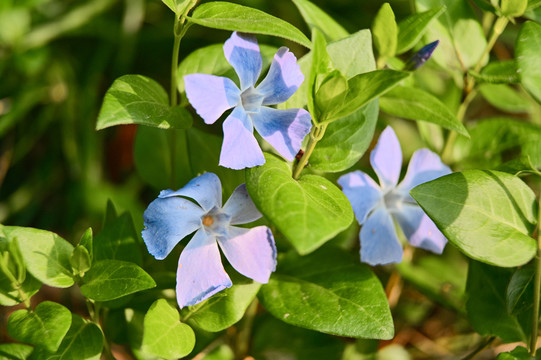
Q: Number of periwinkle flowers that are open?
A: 3